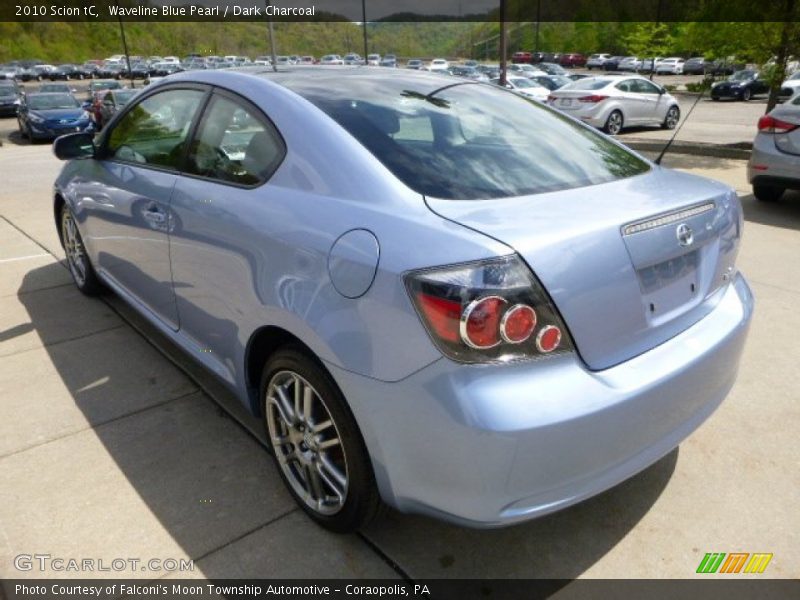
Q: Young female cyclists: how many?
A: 0